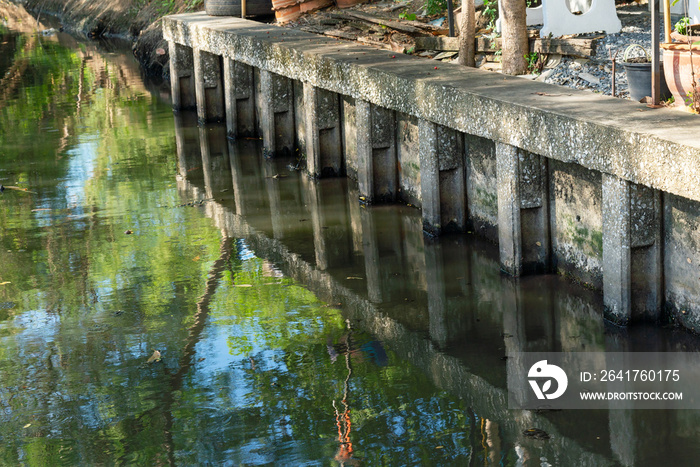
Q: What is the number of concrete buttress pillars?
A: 9